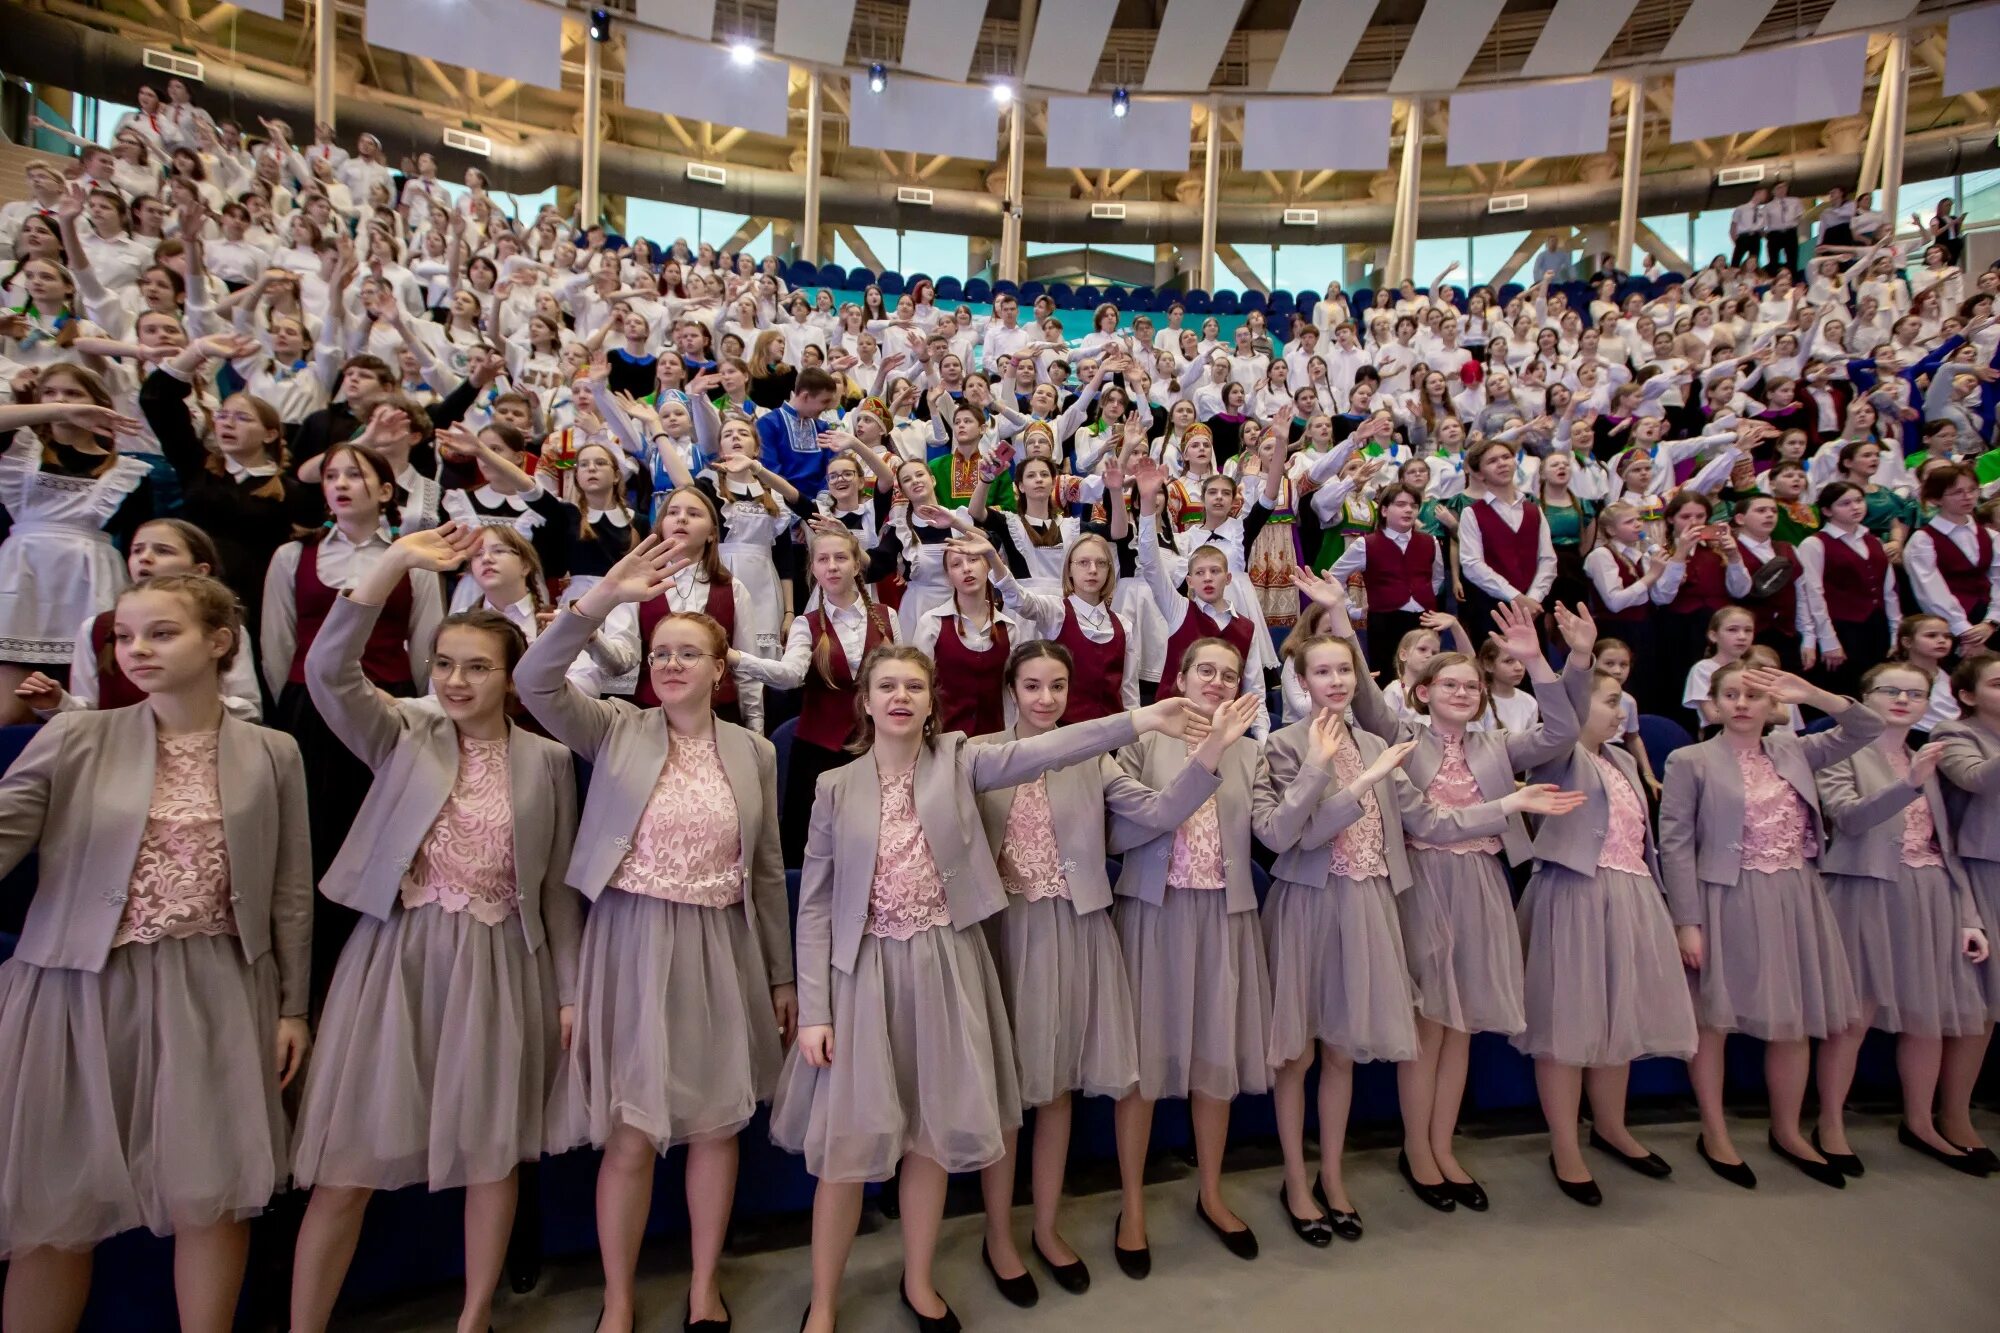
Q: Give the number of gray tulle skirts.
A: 12